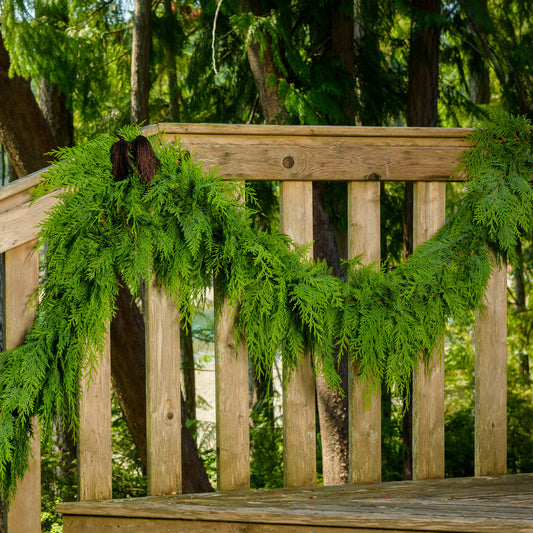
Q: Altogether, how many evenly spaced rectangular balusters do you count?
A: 8